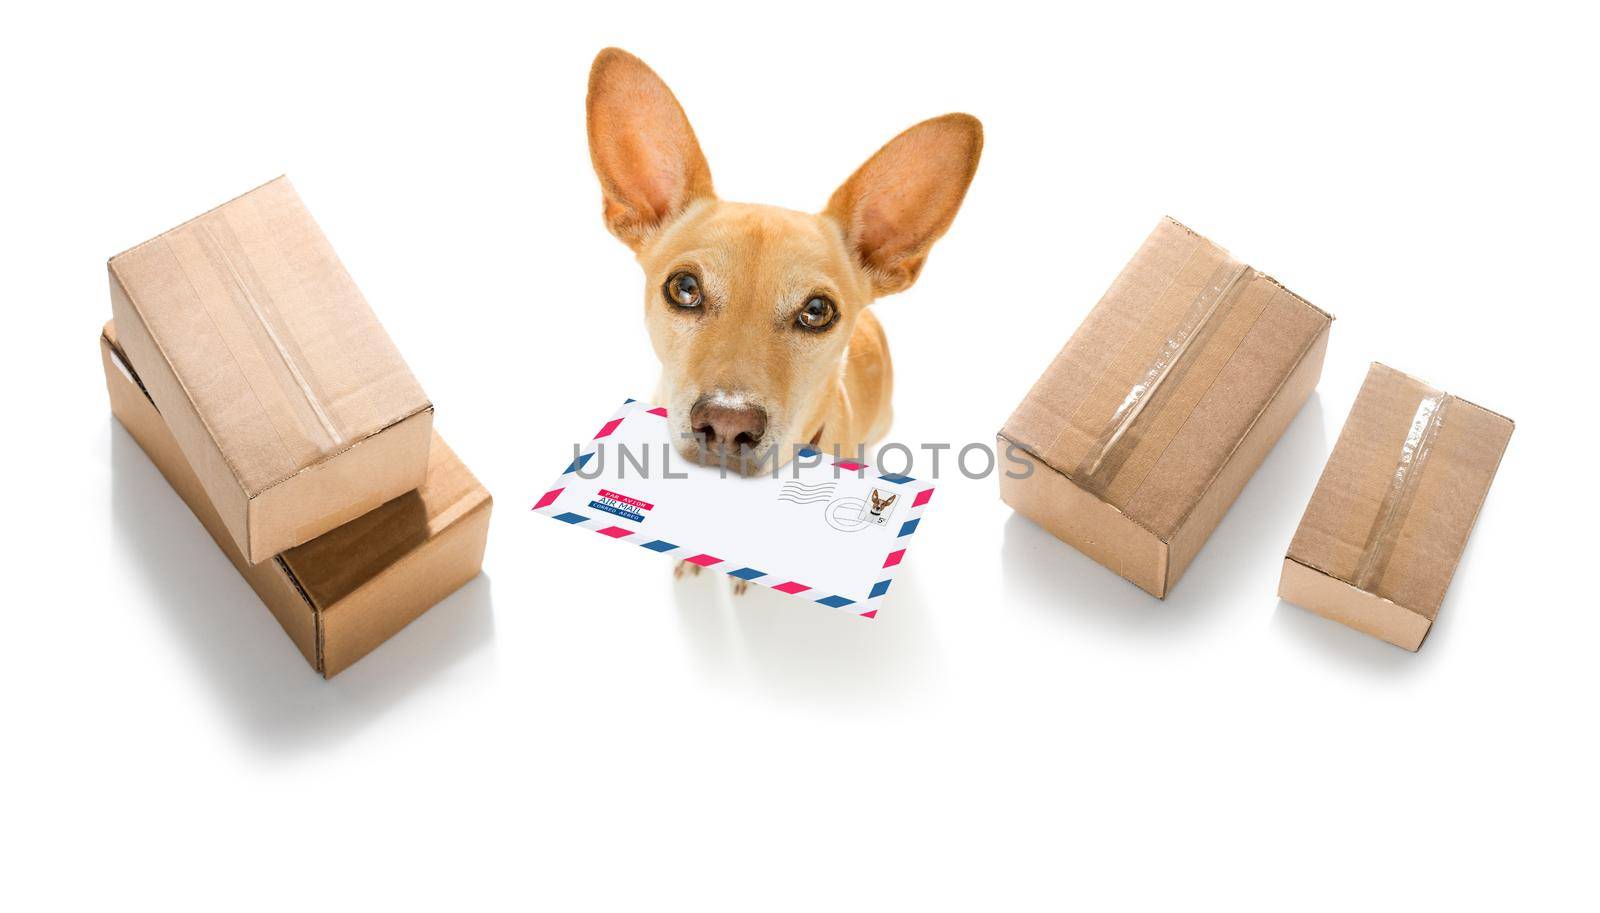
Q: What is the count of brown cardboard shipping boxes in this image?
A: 4